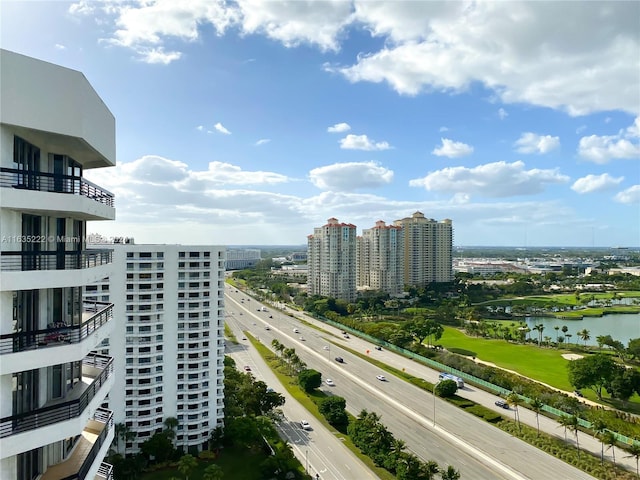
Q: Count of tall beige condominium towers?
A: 3